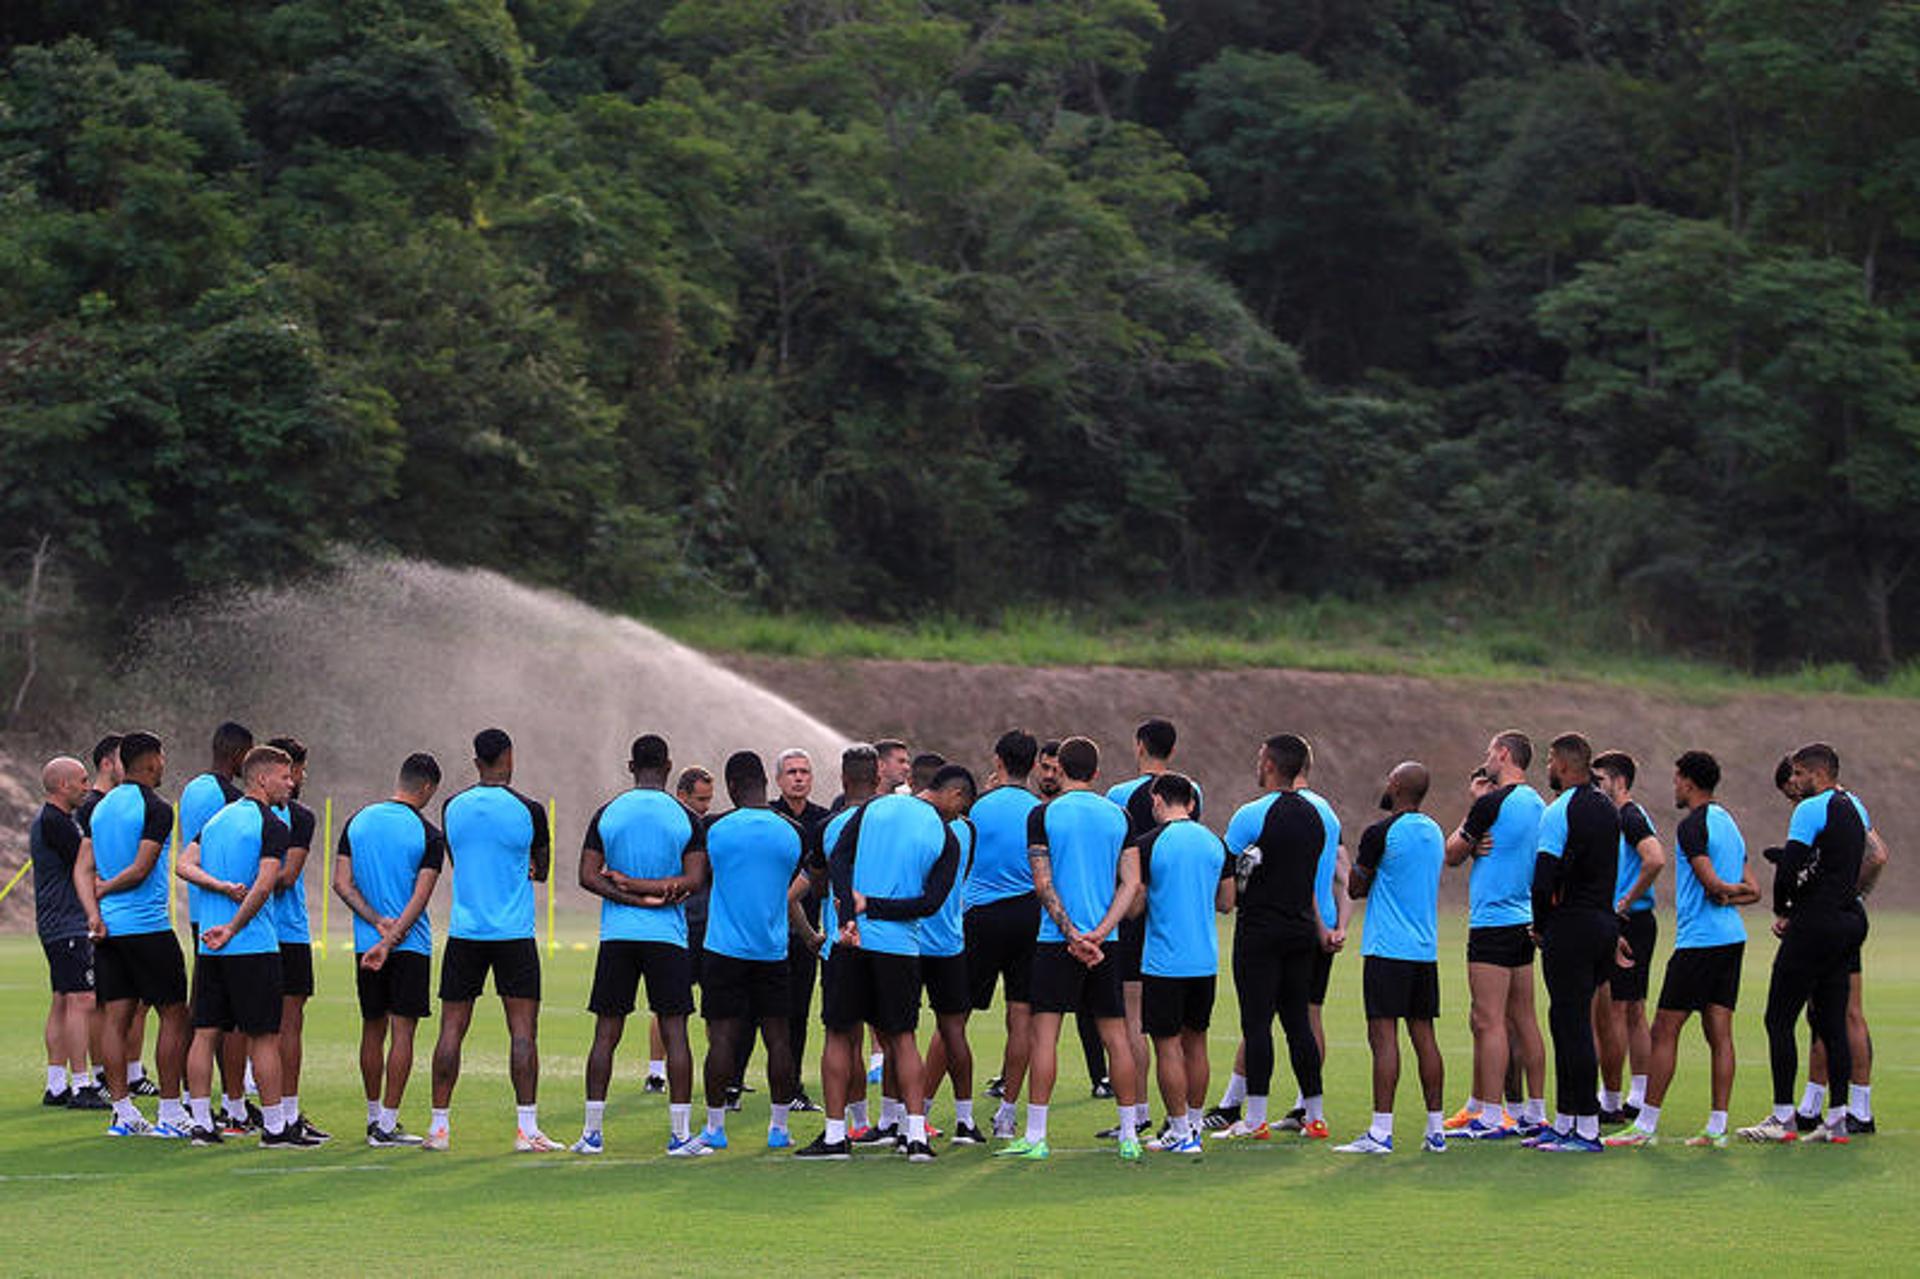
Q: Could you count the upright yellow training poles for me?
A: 3